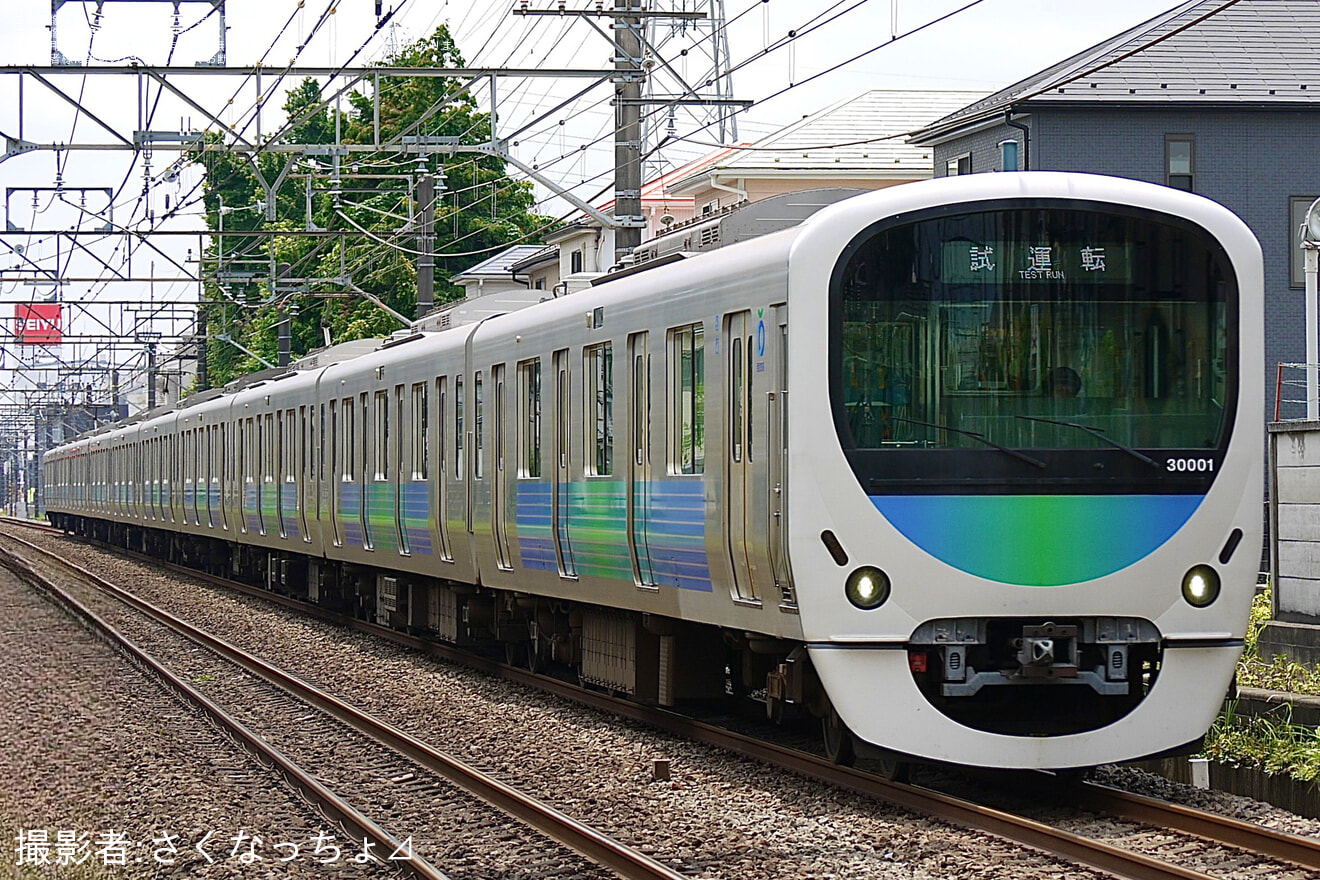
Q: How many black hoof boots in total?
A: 0